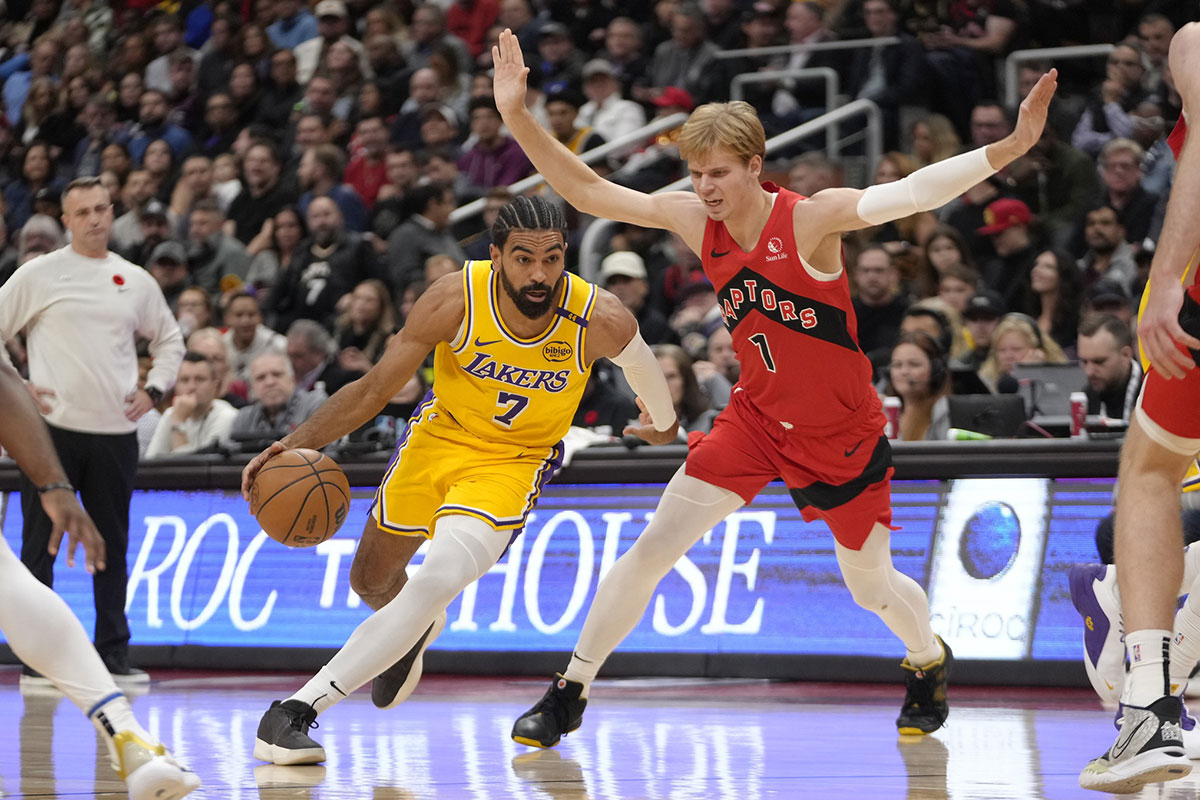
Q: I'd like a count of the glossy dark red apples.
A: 0